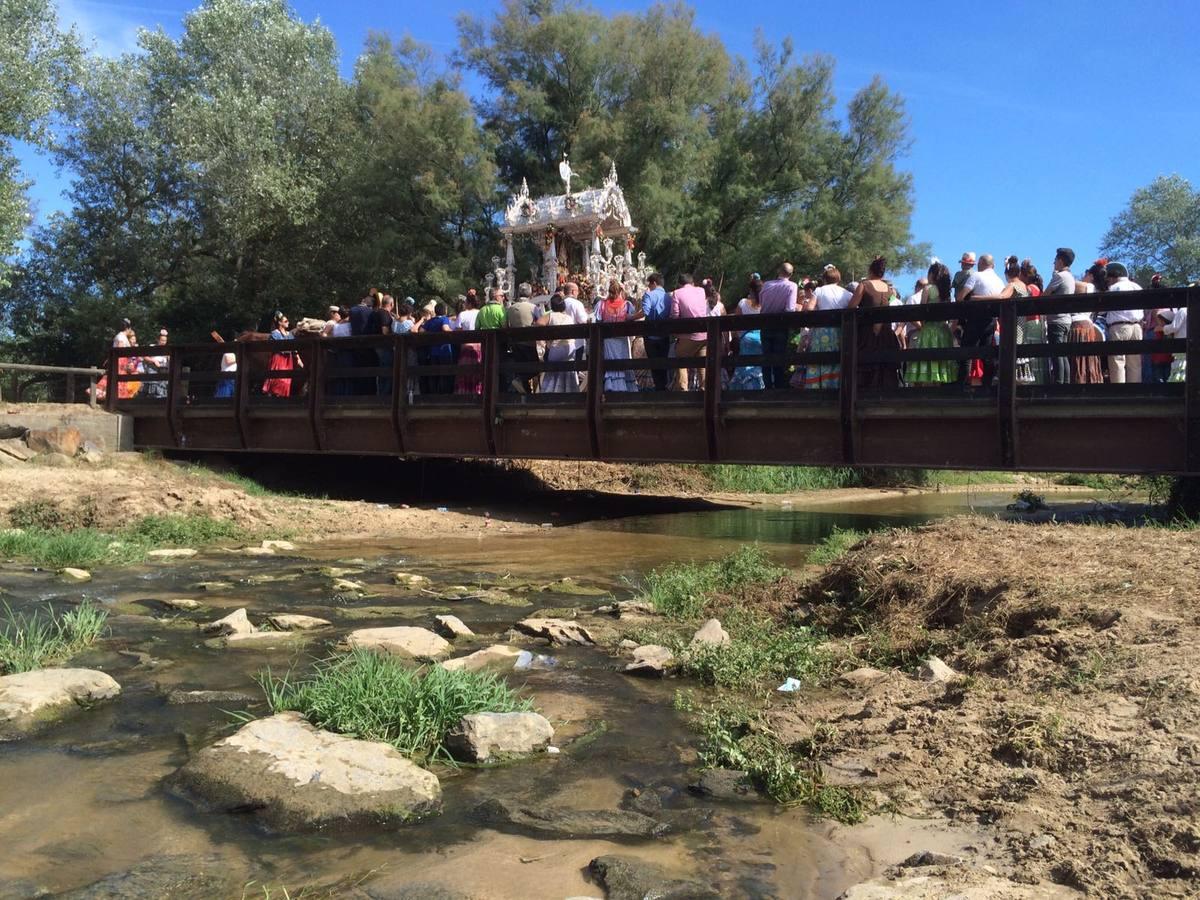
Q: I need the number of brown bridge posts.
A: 11